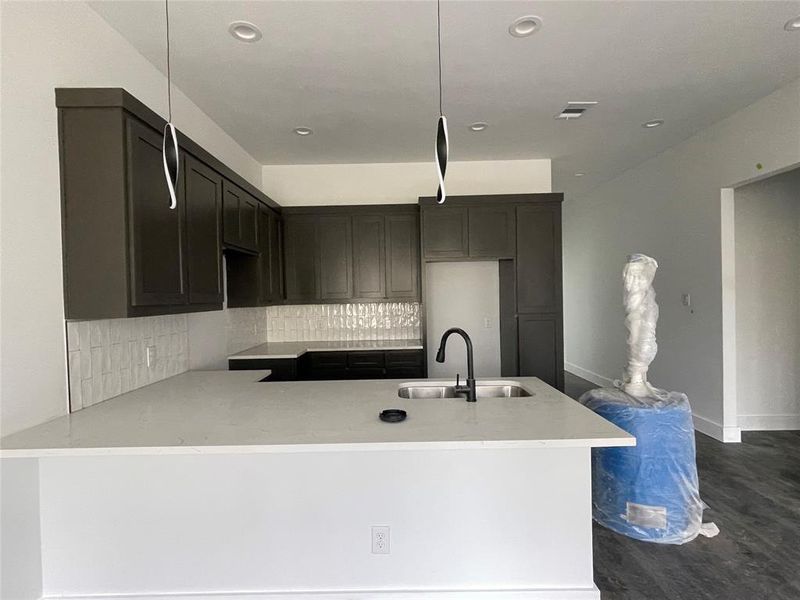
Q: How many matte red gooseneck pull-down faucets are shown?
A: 0